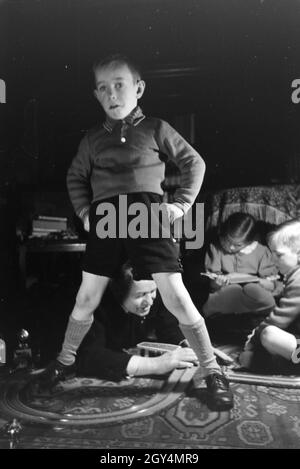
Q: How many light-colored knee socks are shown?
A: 2